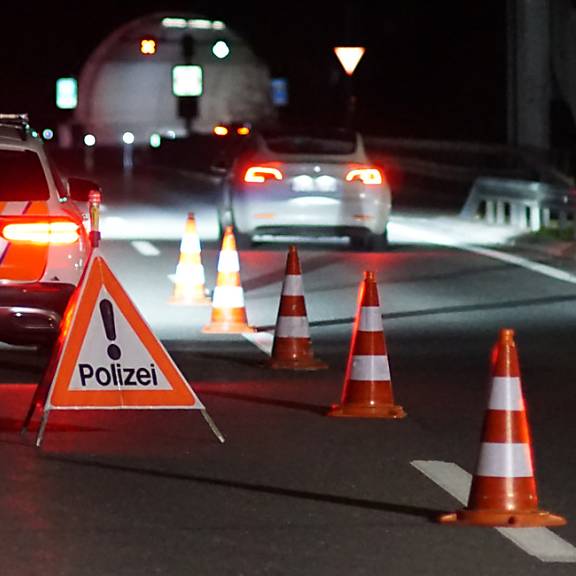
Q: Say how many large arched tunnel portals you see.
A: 1